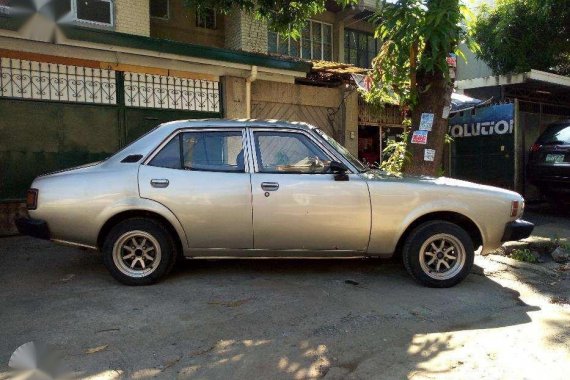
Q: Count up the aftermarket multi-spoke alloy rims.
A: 2